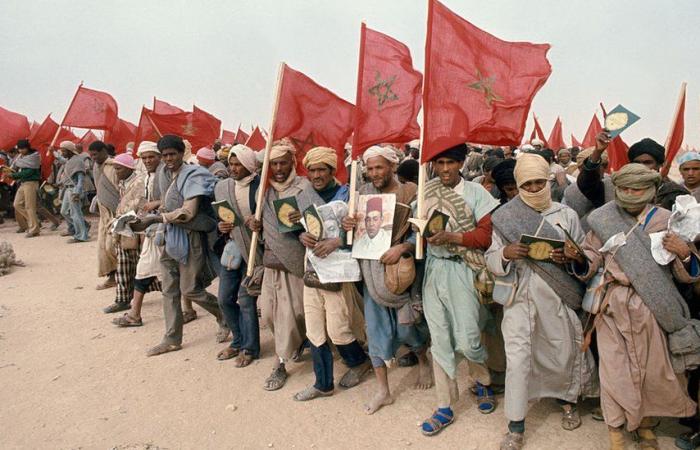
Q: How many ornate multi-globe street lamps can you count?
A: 0